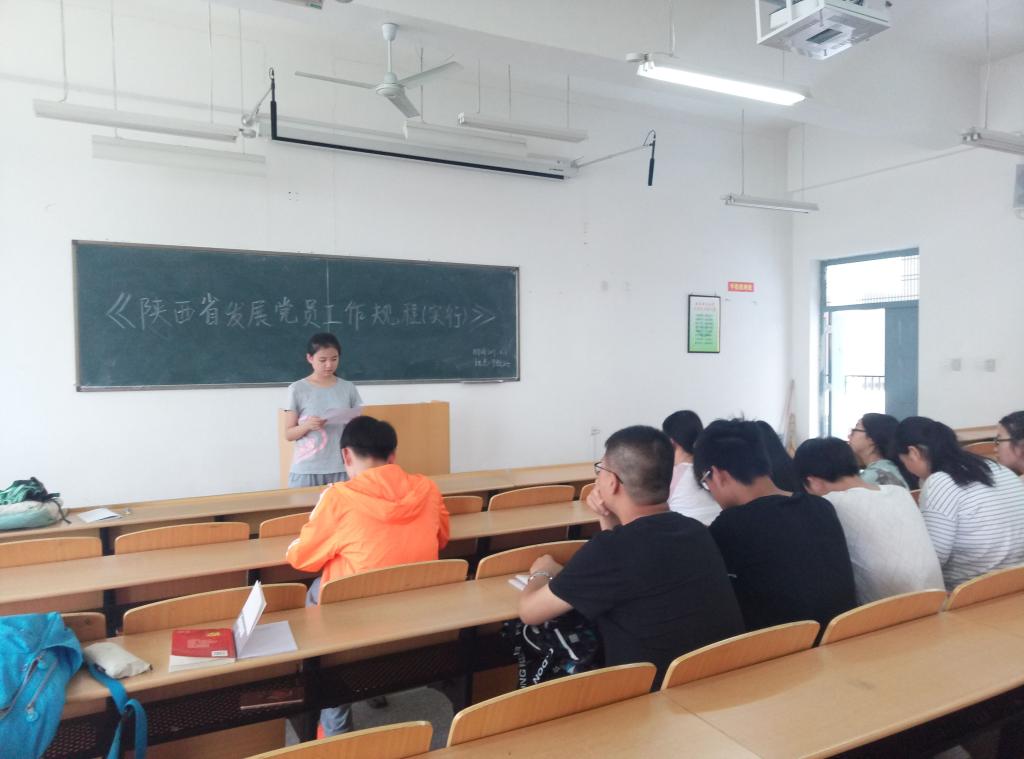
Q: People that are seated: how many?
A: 9